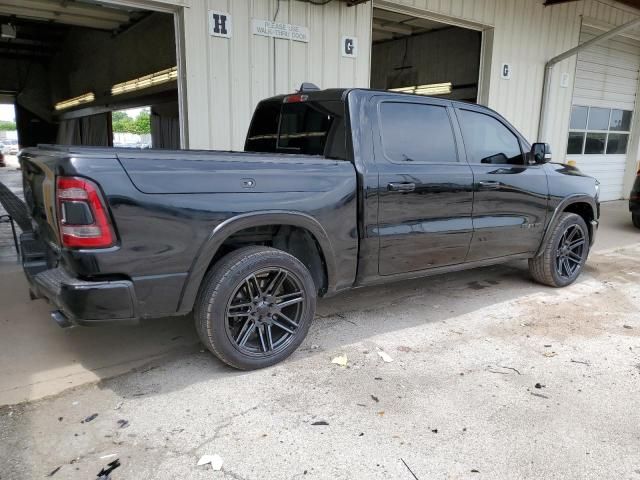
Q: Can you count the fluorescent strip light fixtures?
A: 3